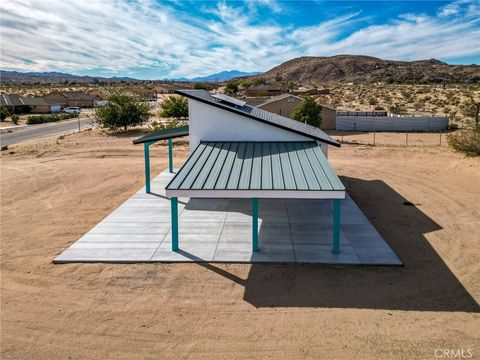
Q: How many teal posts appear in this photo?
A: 5